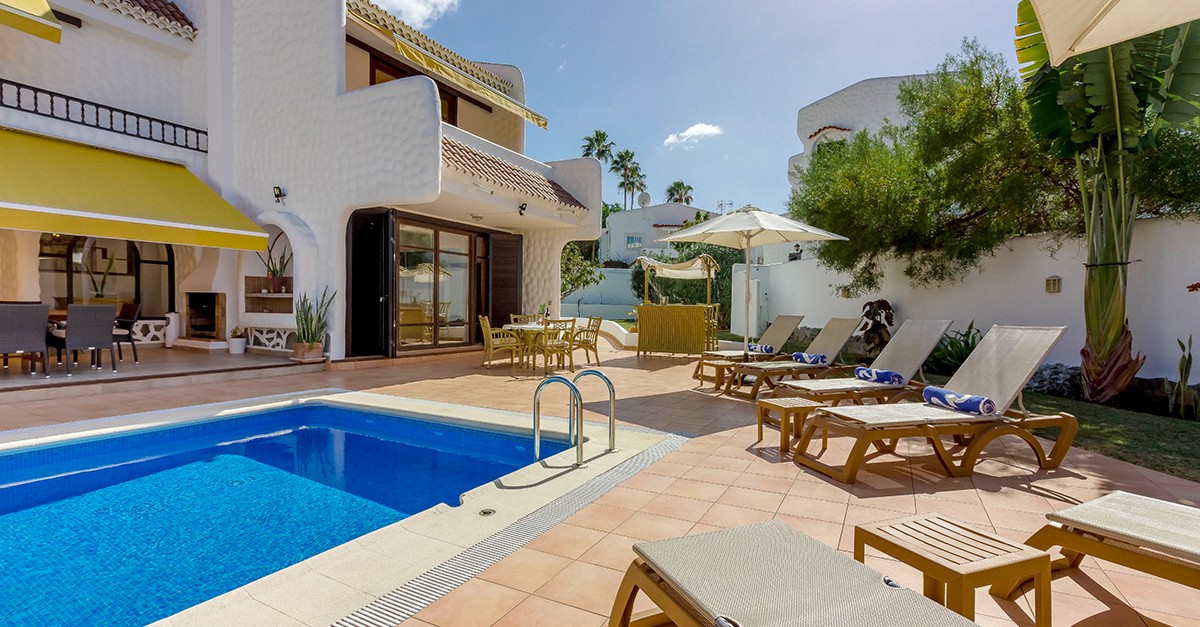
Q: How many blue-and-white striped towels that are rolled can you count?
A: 4